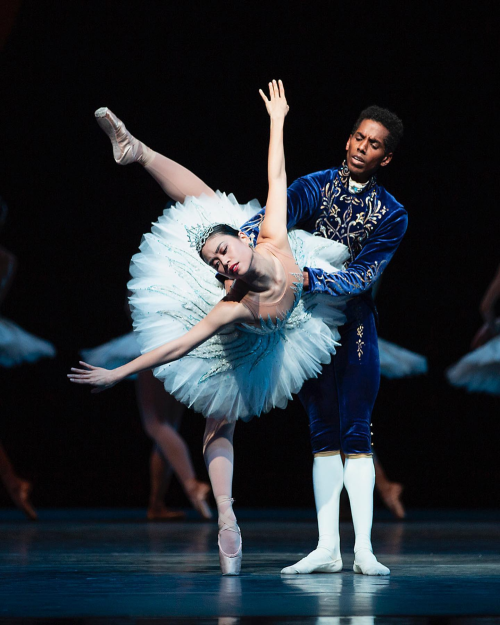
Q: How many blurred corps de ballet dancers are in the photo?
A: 4